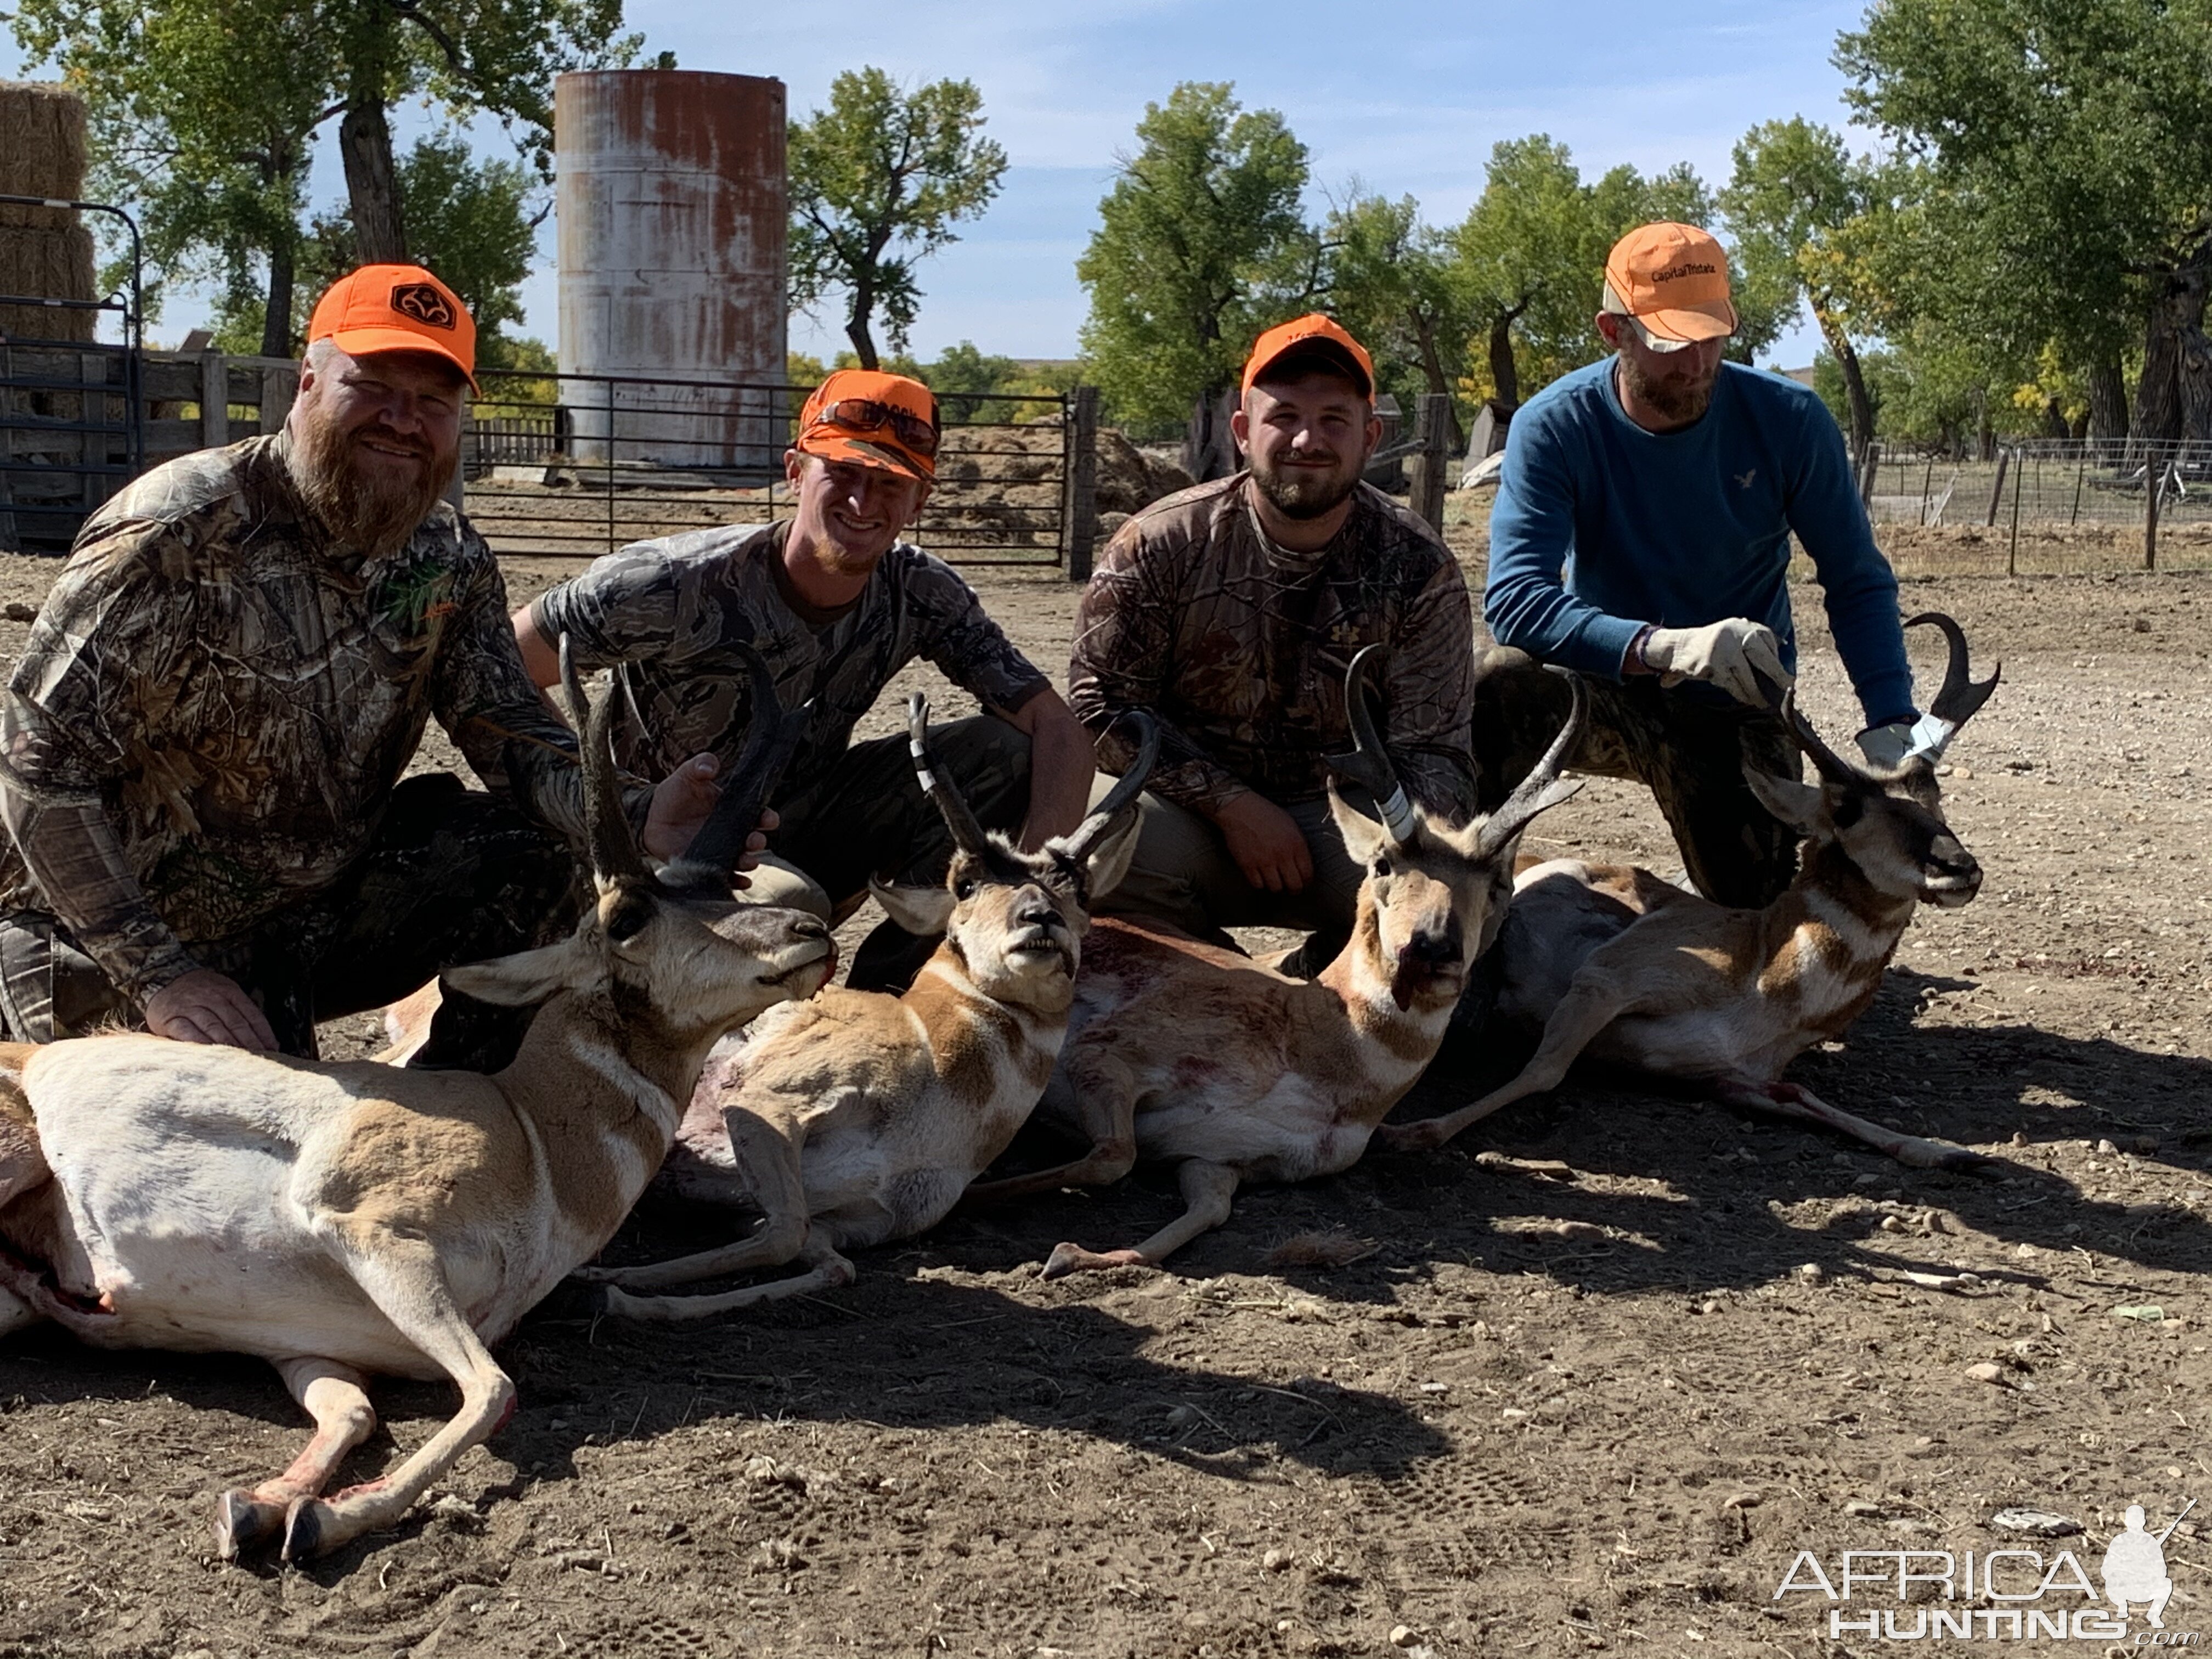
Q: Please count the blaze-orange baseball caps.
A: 4